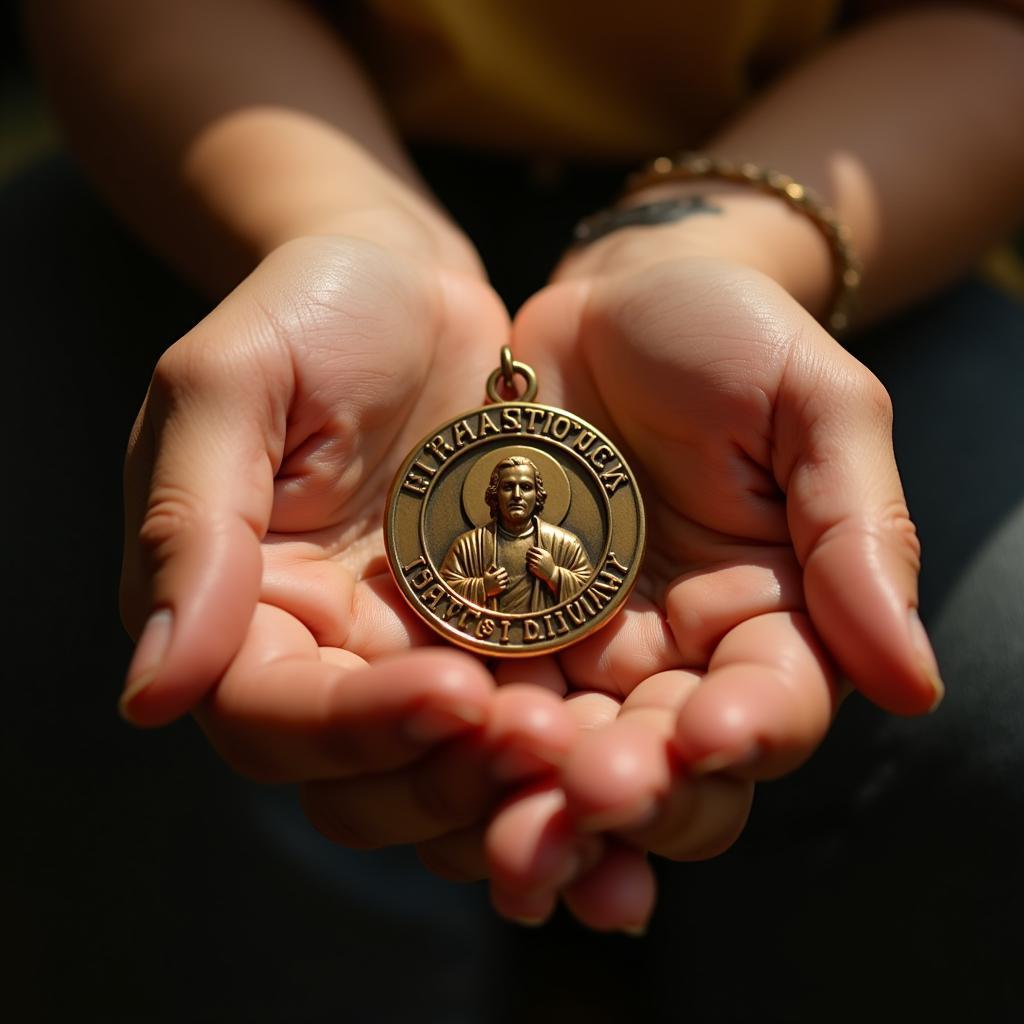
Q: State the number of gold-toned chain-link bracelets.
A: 1